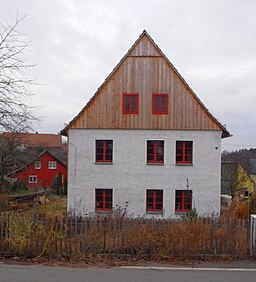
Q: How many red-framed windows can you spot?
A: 8